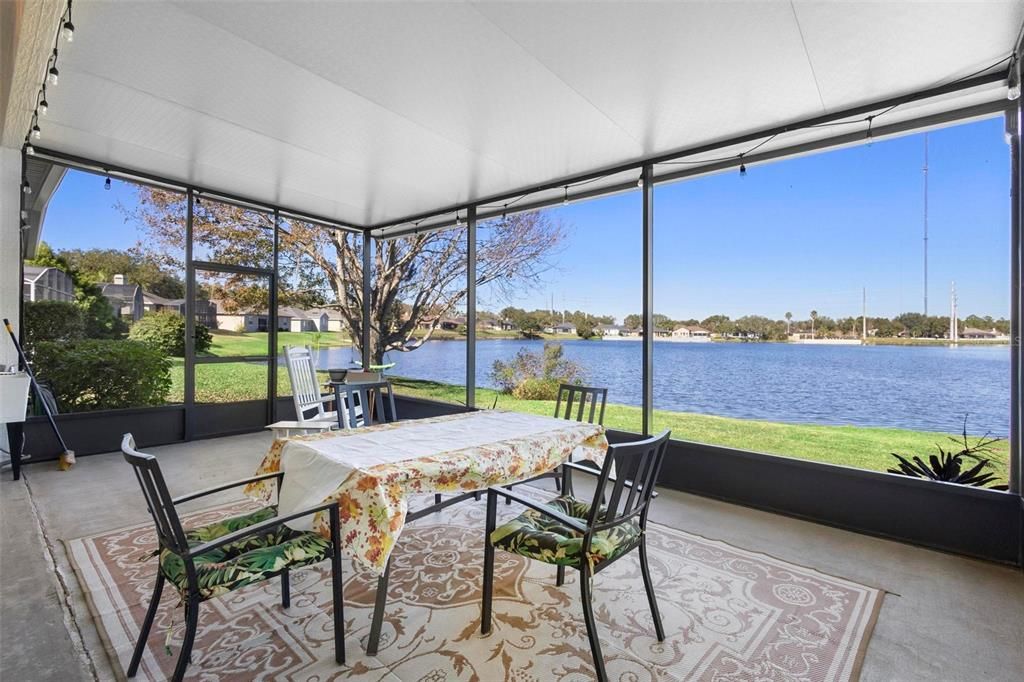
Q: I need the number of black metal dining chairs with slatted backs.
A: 4